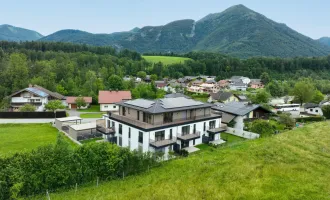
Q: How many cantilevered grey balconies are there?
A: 4